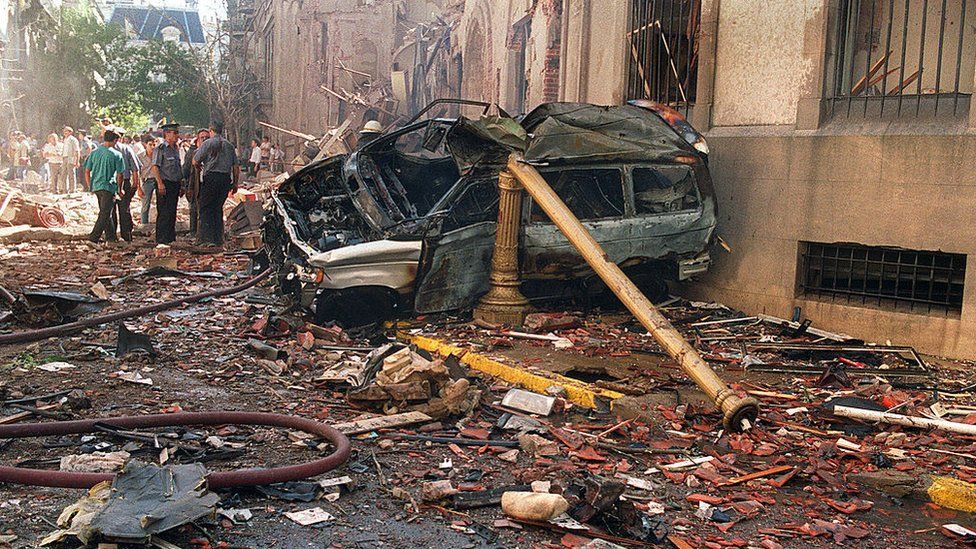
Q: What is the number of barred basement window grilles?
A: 1